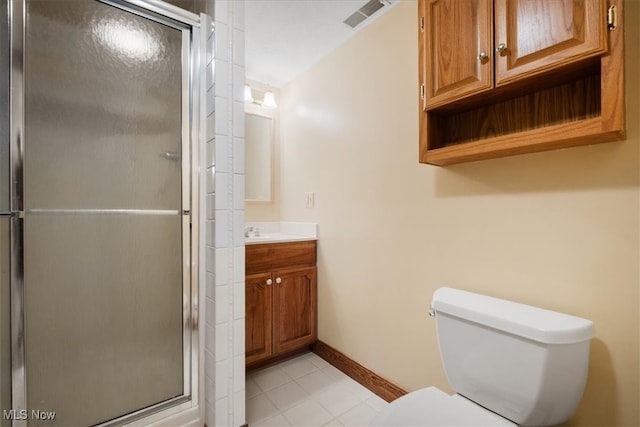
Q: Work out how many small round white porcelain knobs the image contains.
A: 2